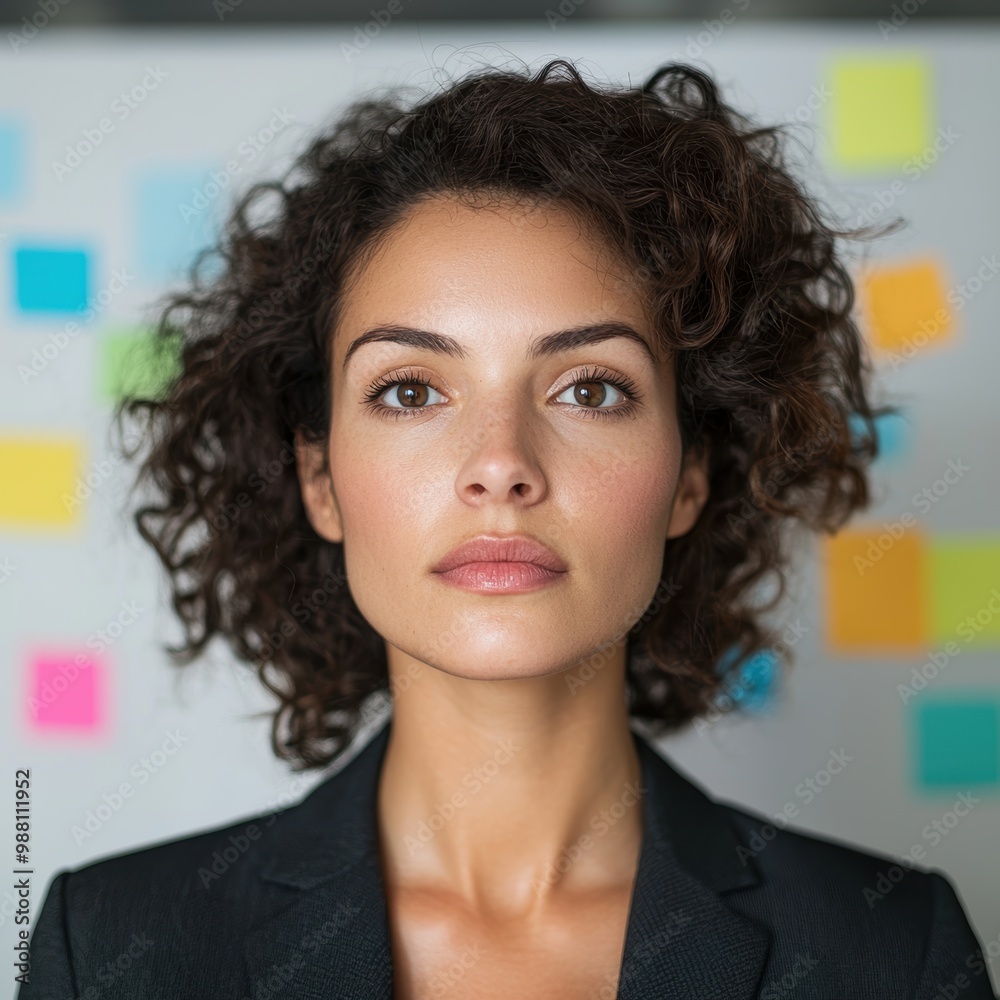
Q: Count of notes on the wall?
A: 13